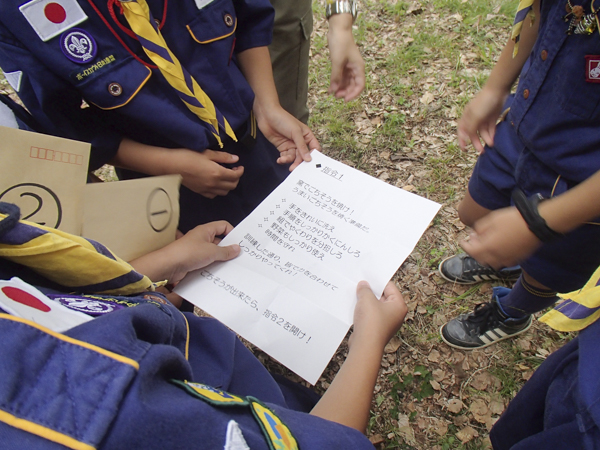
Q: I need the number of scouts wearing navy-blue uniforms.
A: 4